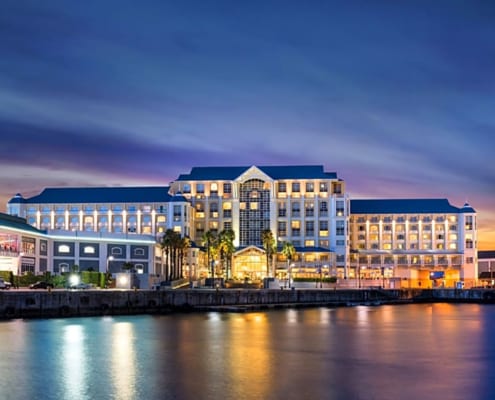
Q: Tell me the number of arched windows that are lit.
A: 2